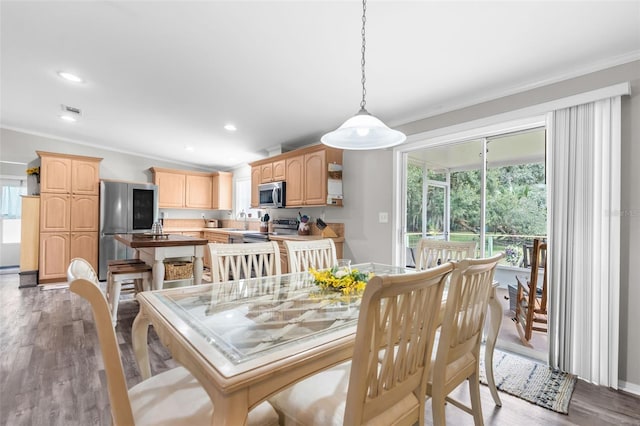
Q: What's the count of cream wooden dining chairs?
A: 6